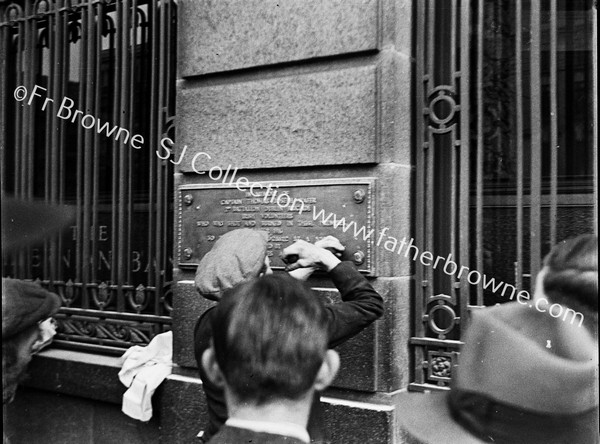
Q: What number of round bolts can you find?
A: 4